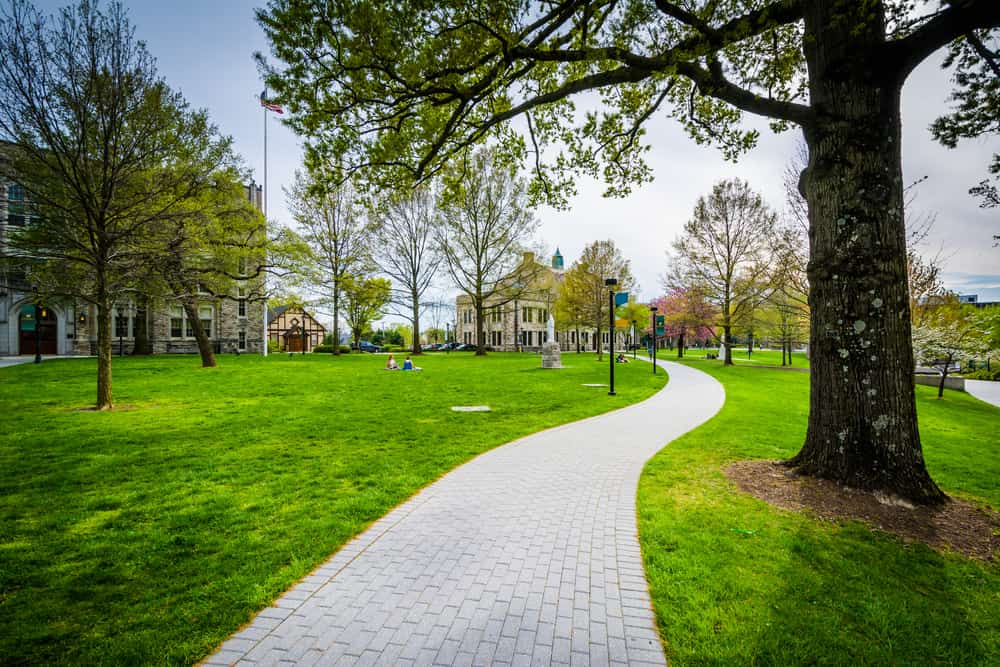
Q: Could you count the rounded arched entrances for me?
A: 1